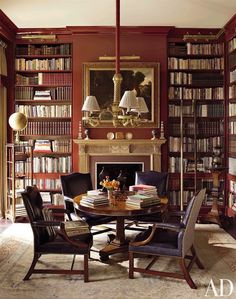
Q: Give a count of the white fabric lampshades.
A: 3